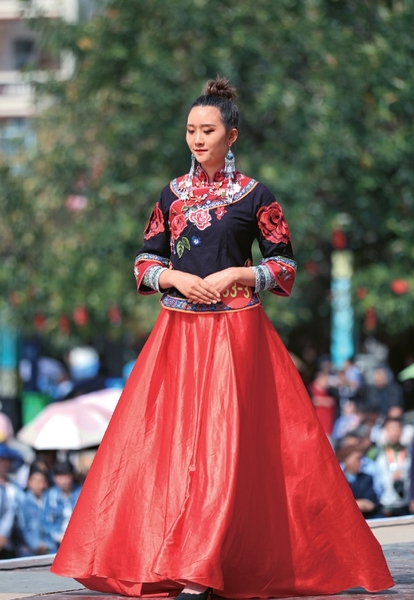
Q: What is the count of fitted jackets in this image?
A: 1